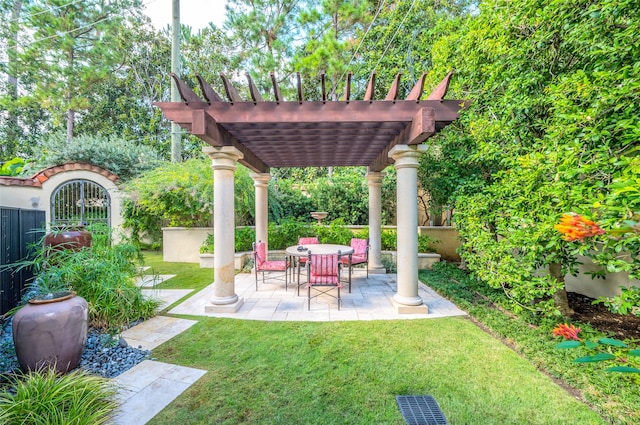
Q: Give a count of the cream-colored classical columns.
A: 4